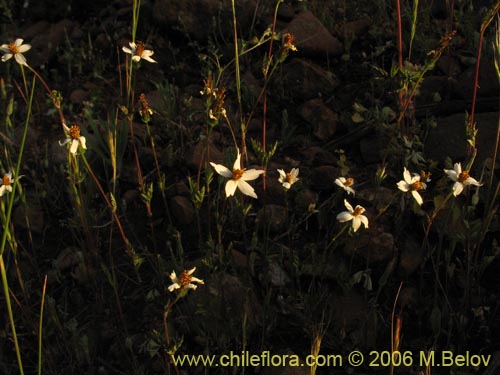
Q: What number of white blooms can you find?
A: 11